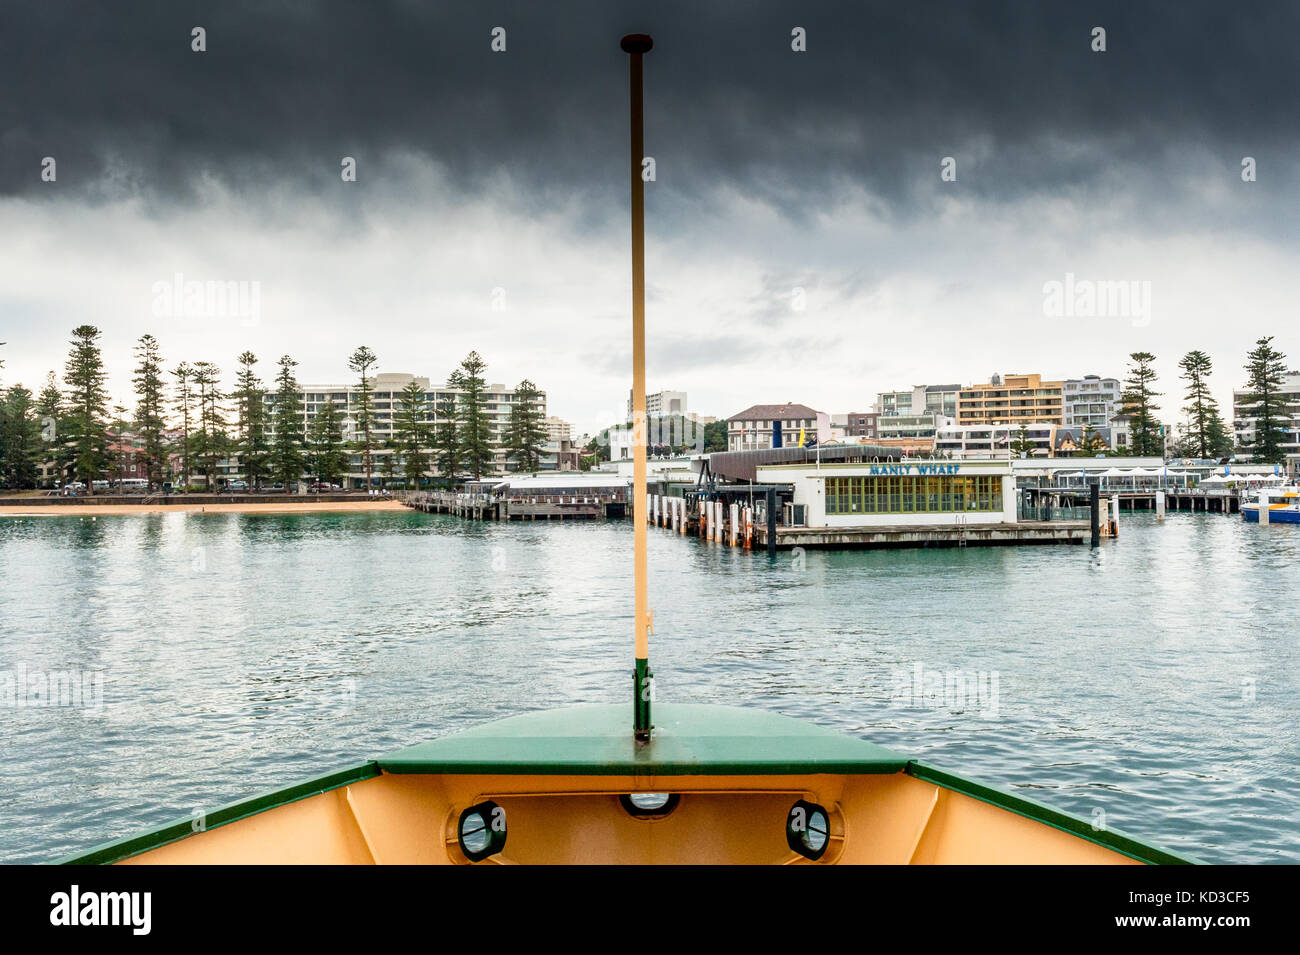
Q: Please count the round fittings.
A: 3